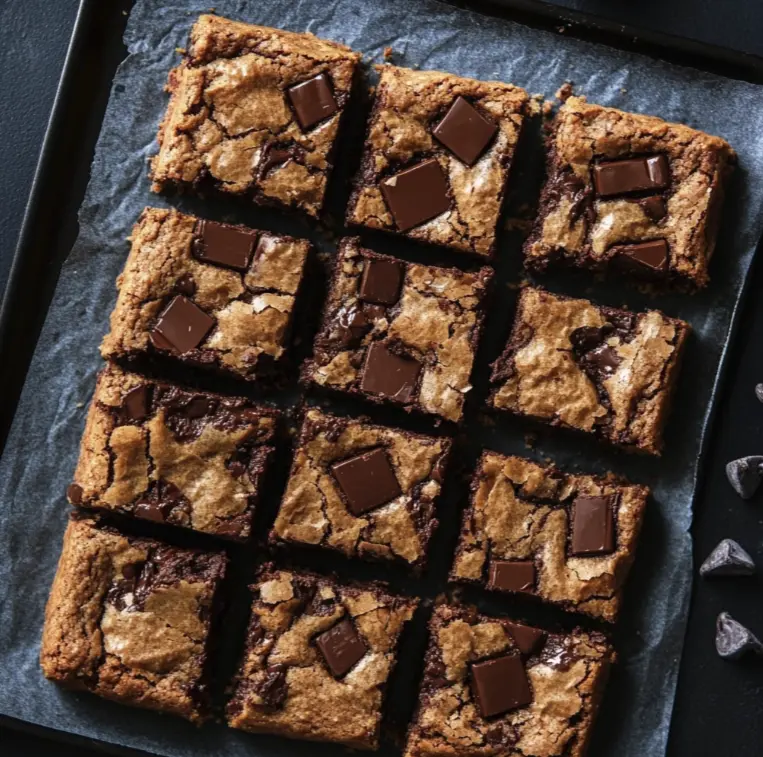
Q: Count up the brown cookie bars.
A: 12